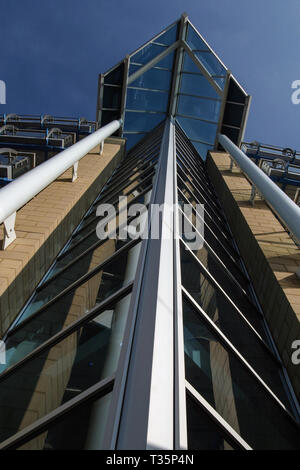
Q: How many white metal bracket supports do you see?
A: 5